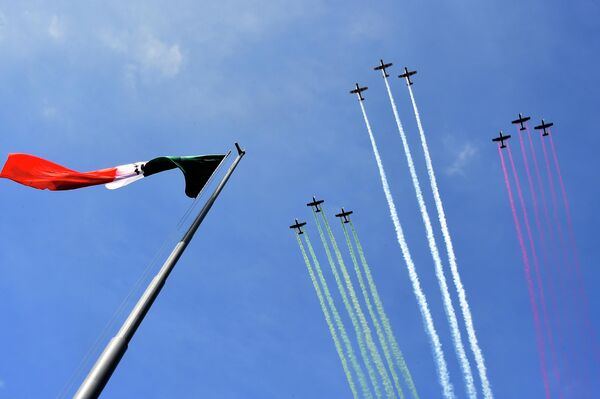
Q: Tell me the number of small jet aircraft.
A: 9